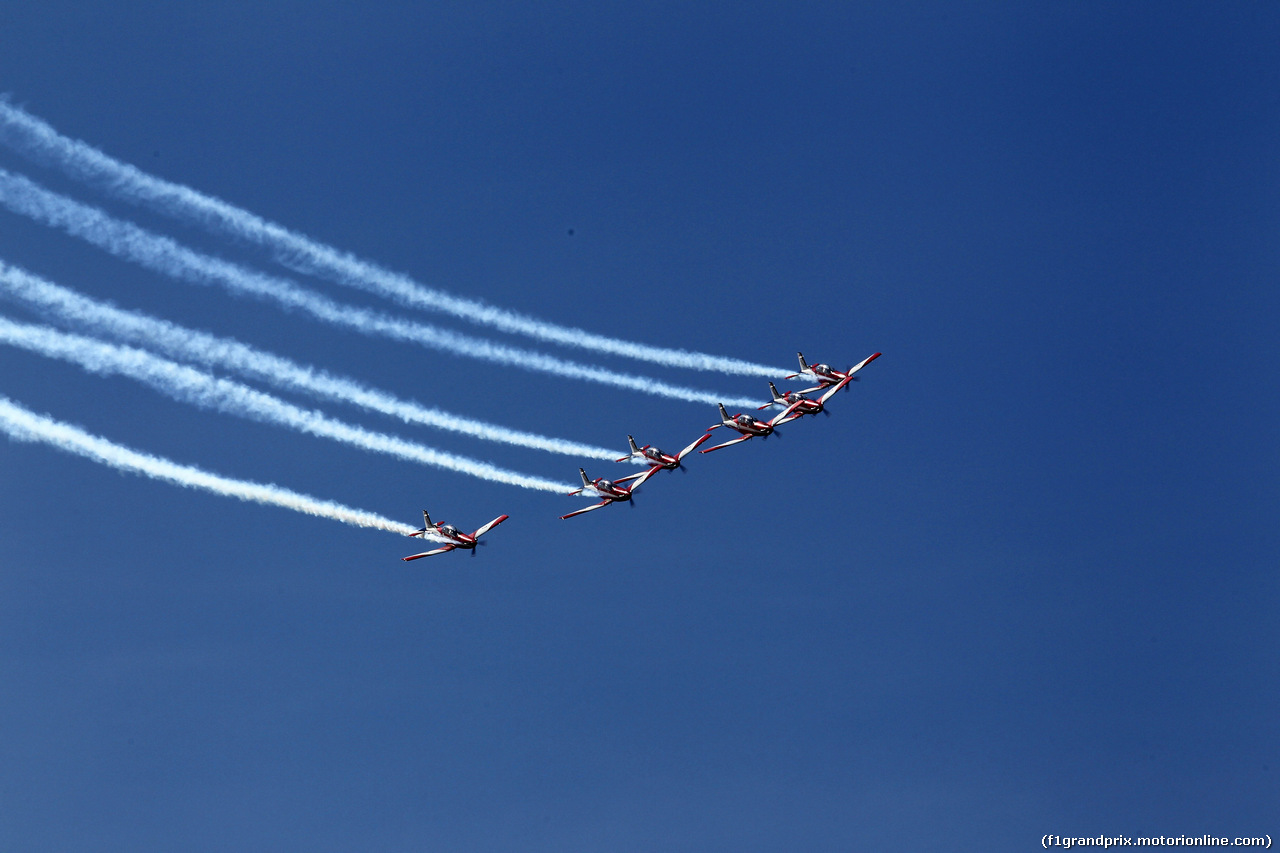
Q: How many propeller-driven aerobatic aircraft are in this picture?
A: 6